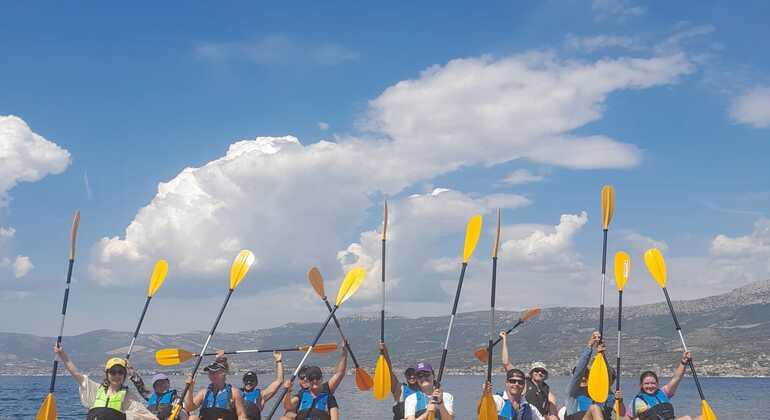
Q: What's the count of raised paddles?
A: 13